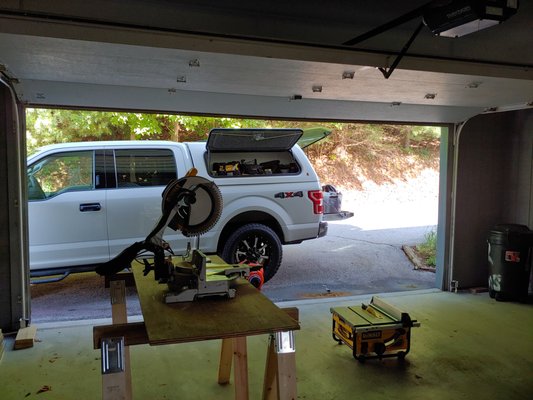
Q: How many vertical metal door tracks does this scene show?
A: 2